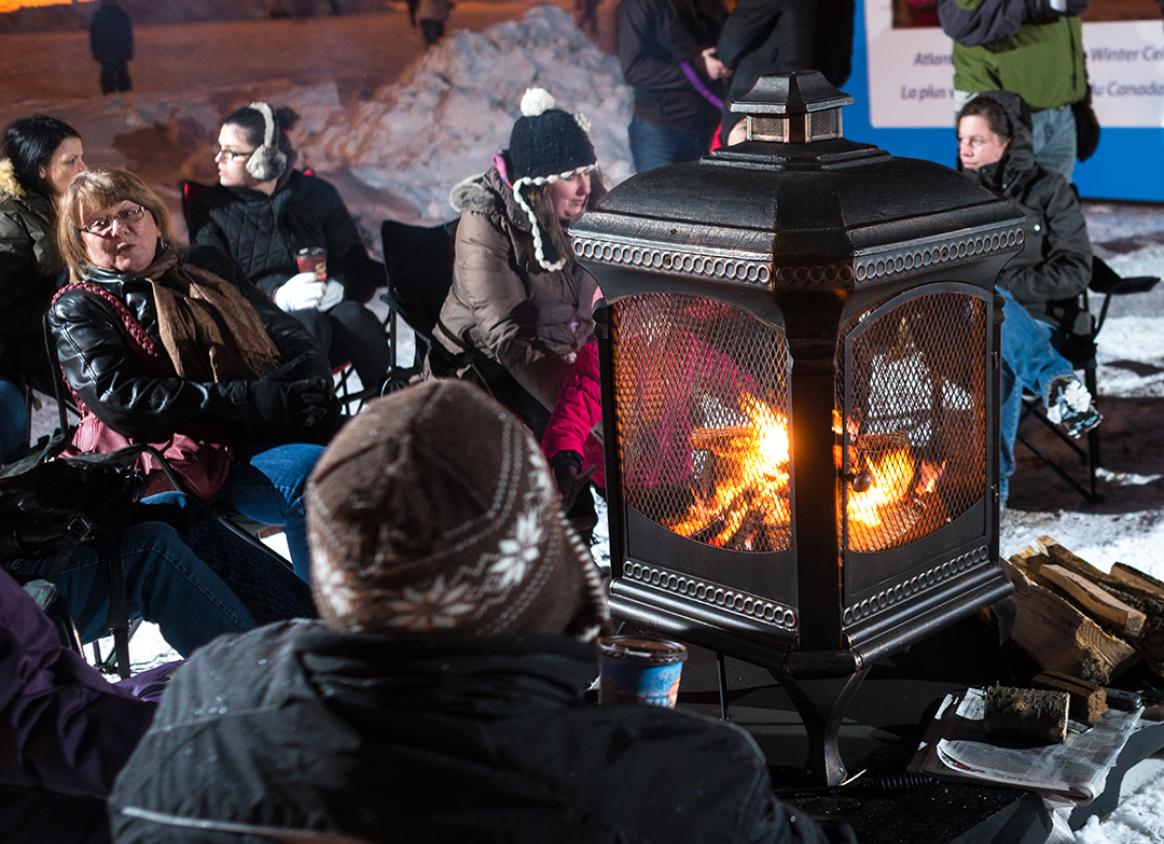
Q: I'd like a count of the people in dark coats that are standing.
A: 3